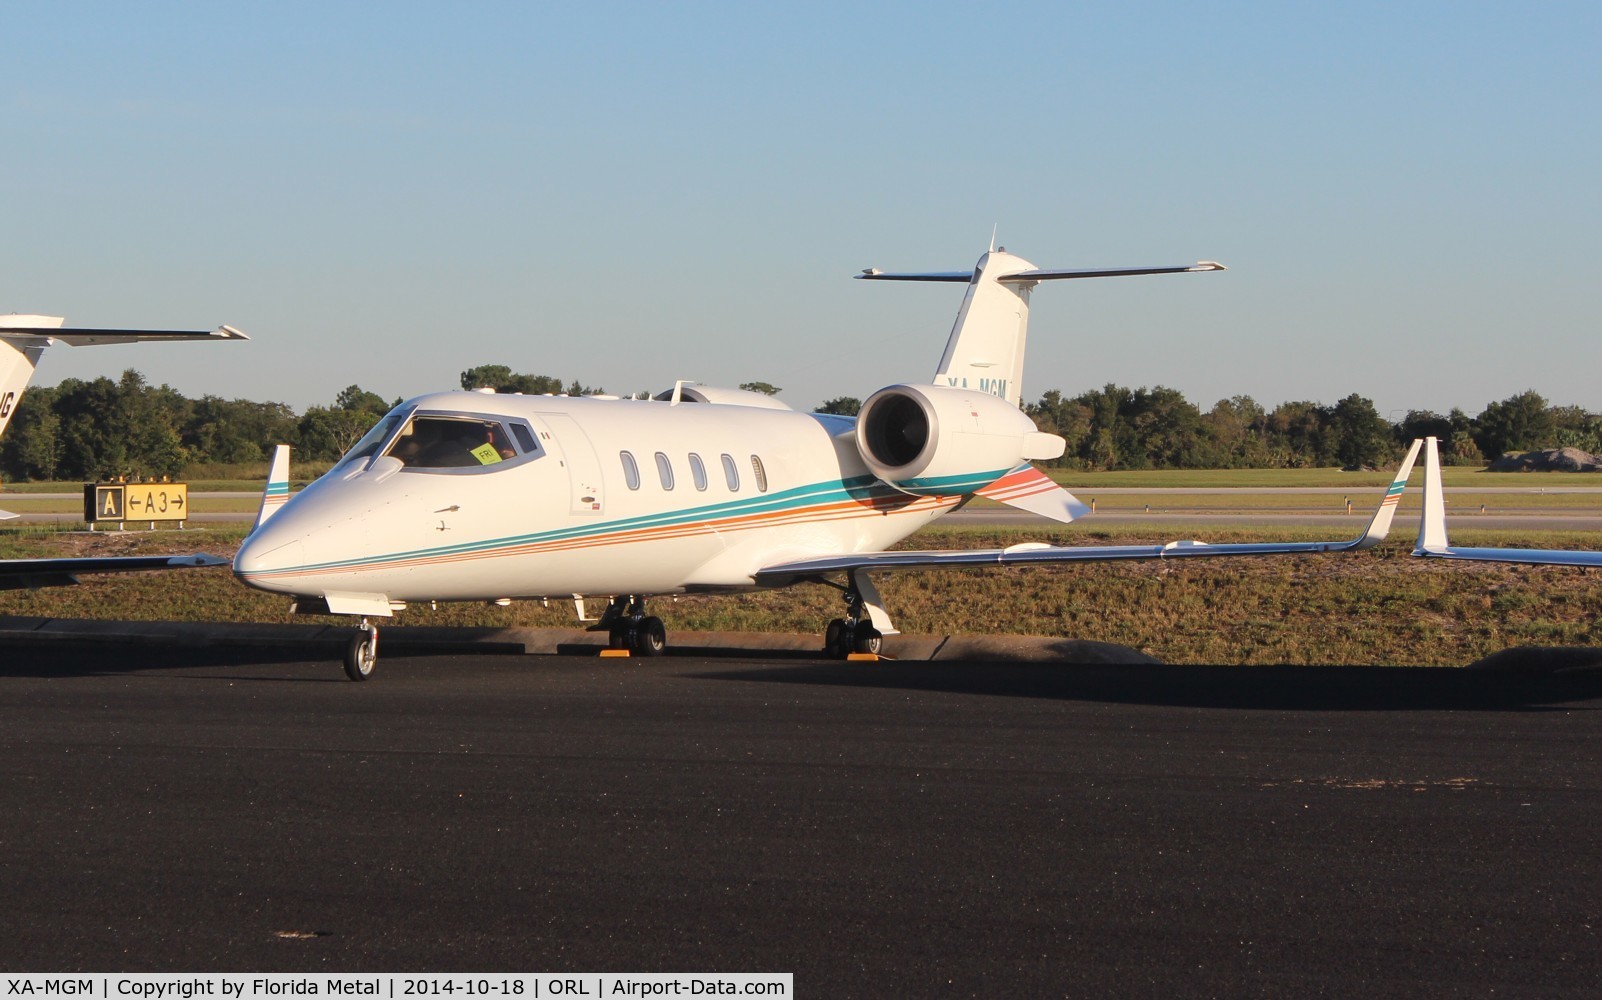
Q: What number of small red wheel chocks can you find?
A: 2